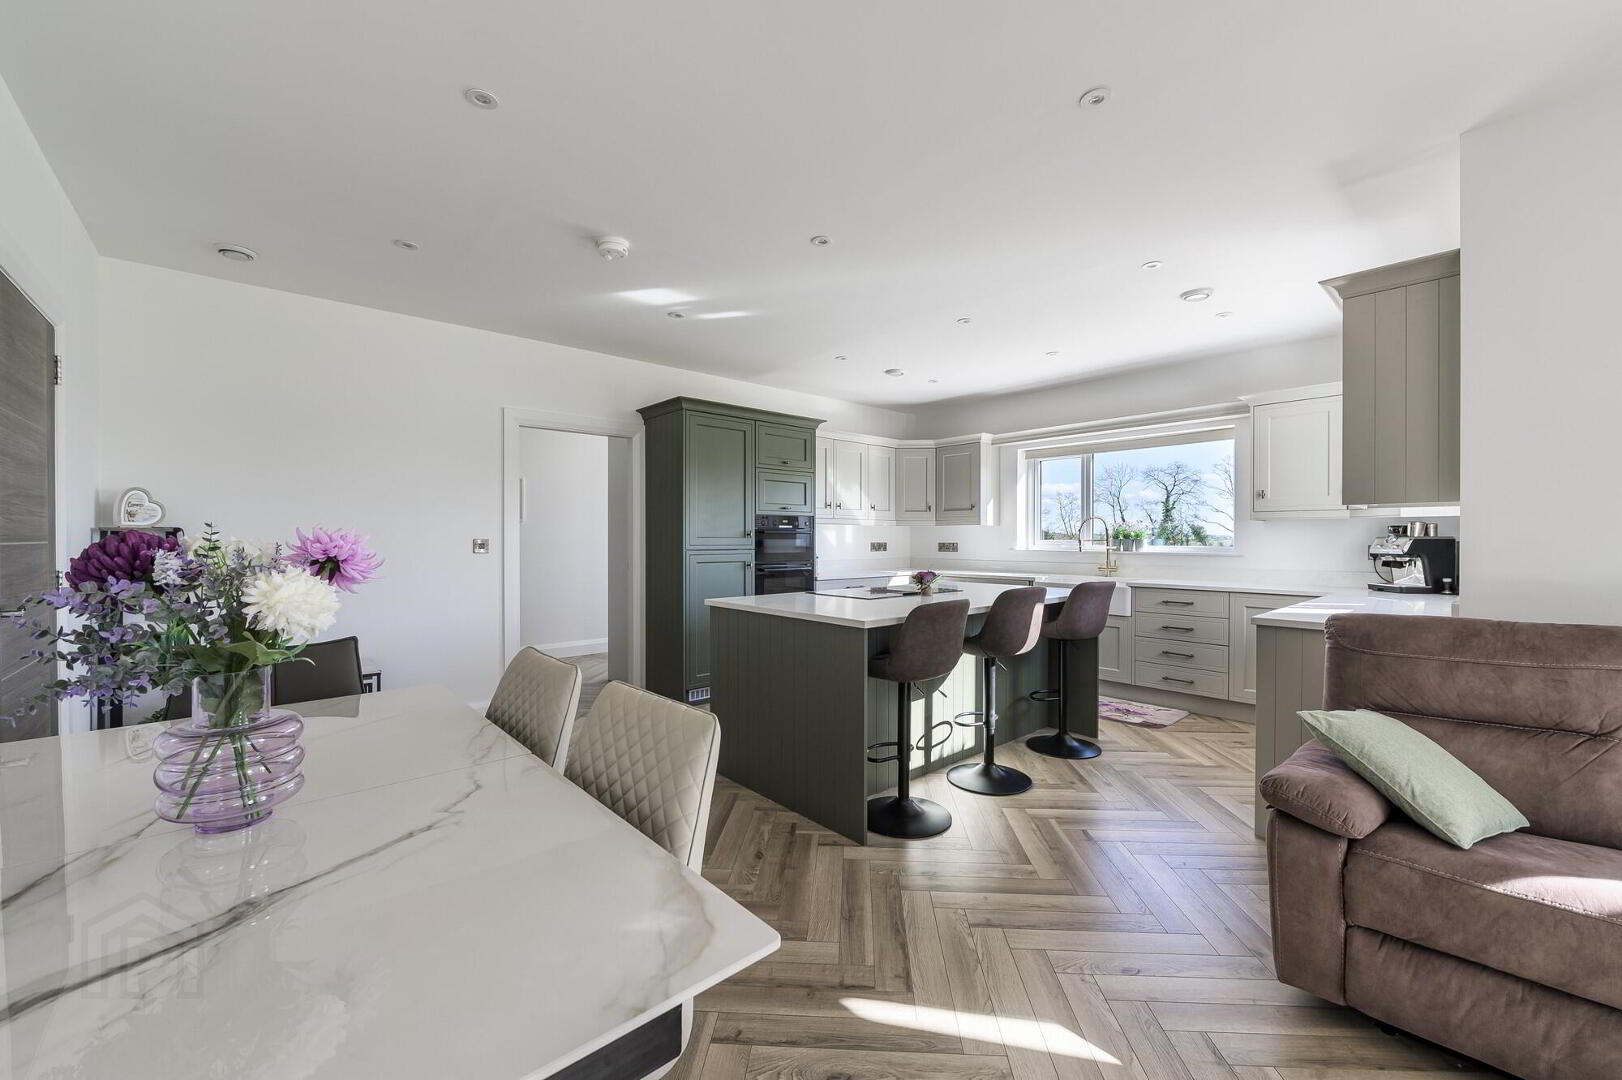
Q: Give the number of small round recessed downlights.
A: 11